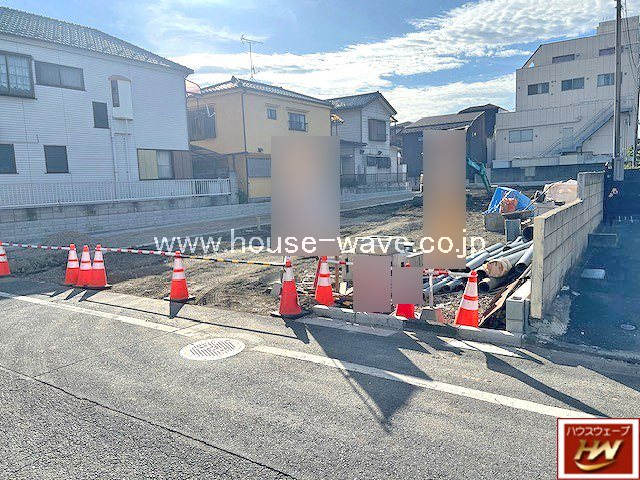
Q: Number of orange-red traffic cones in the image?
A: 9